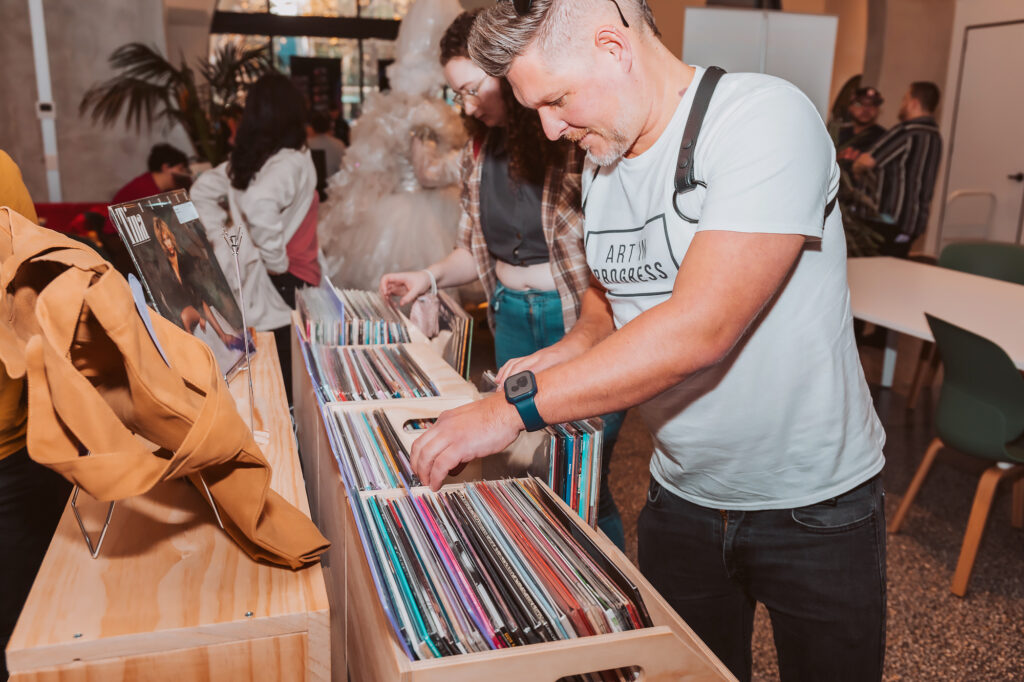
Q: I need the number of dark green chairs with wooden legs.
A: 2